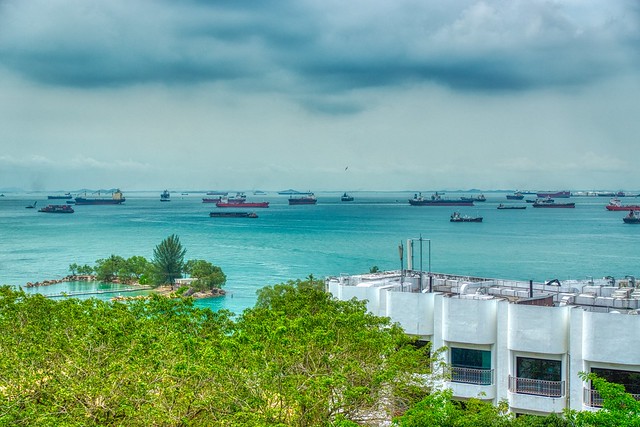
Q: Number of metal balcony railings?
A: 3